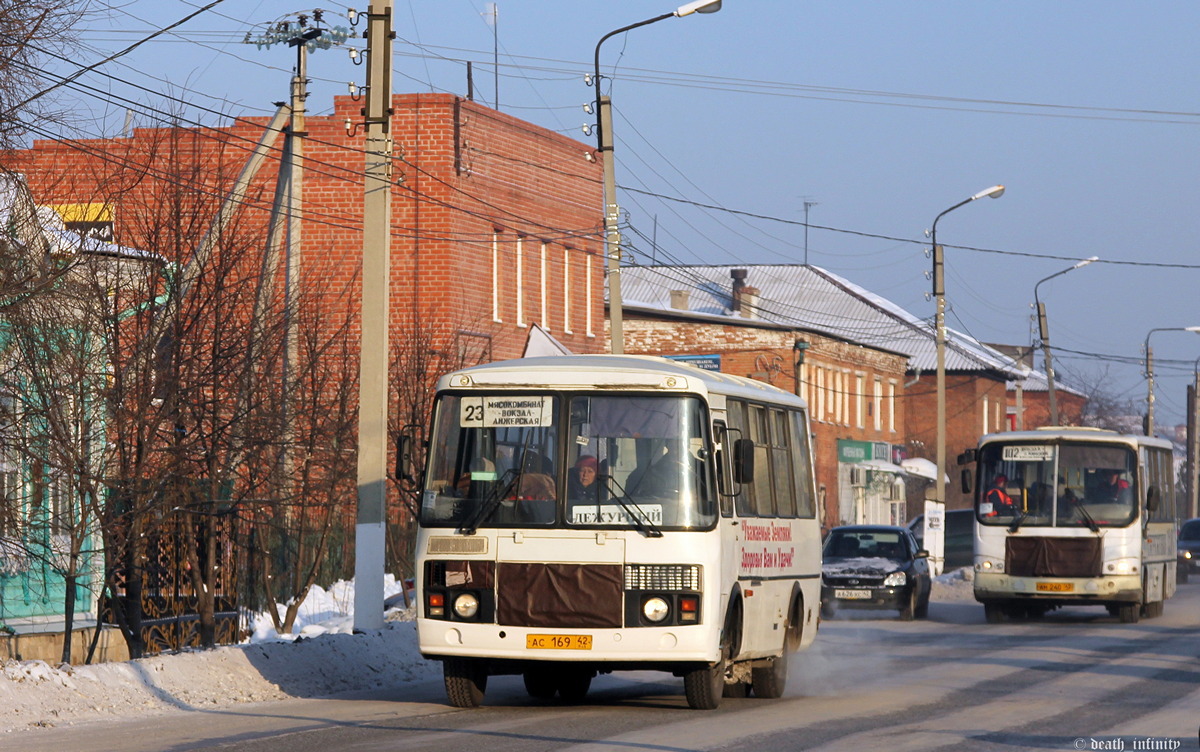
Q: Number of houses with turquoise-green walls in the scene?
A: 1